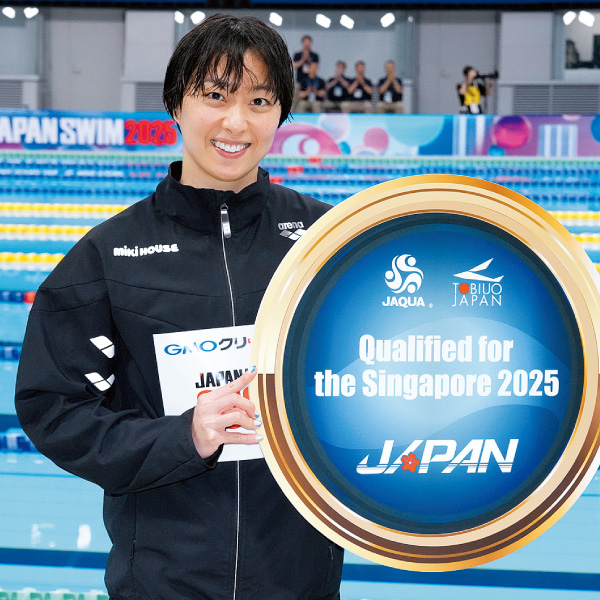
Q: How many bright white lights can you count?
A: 10